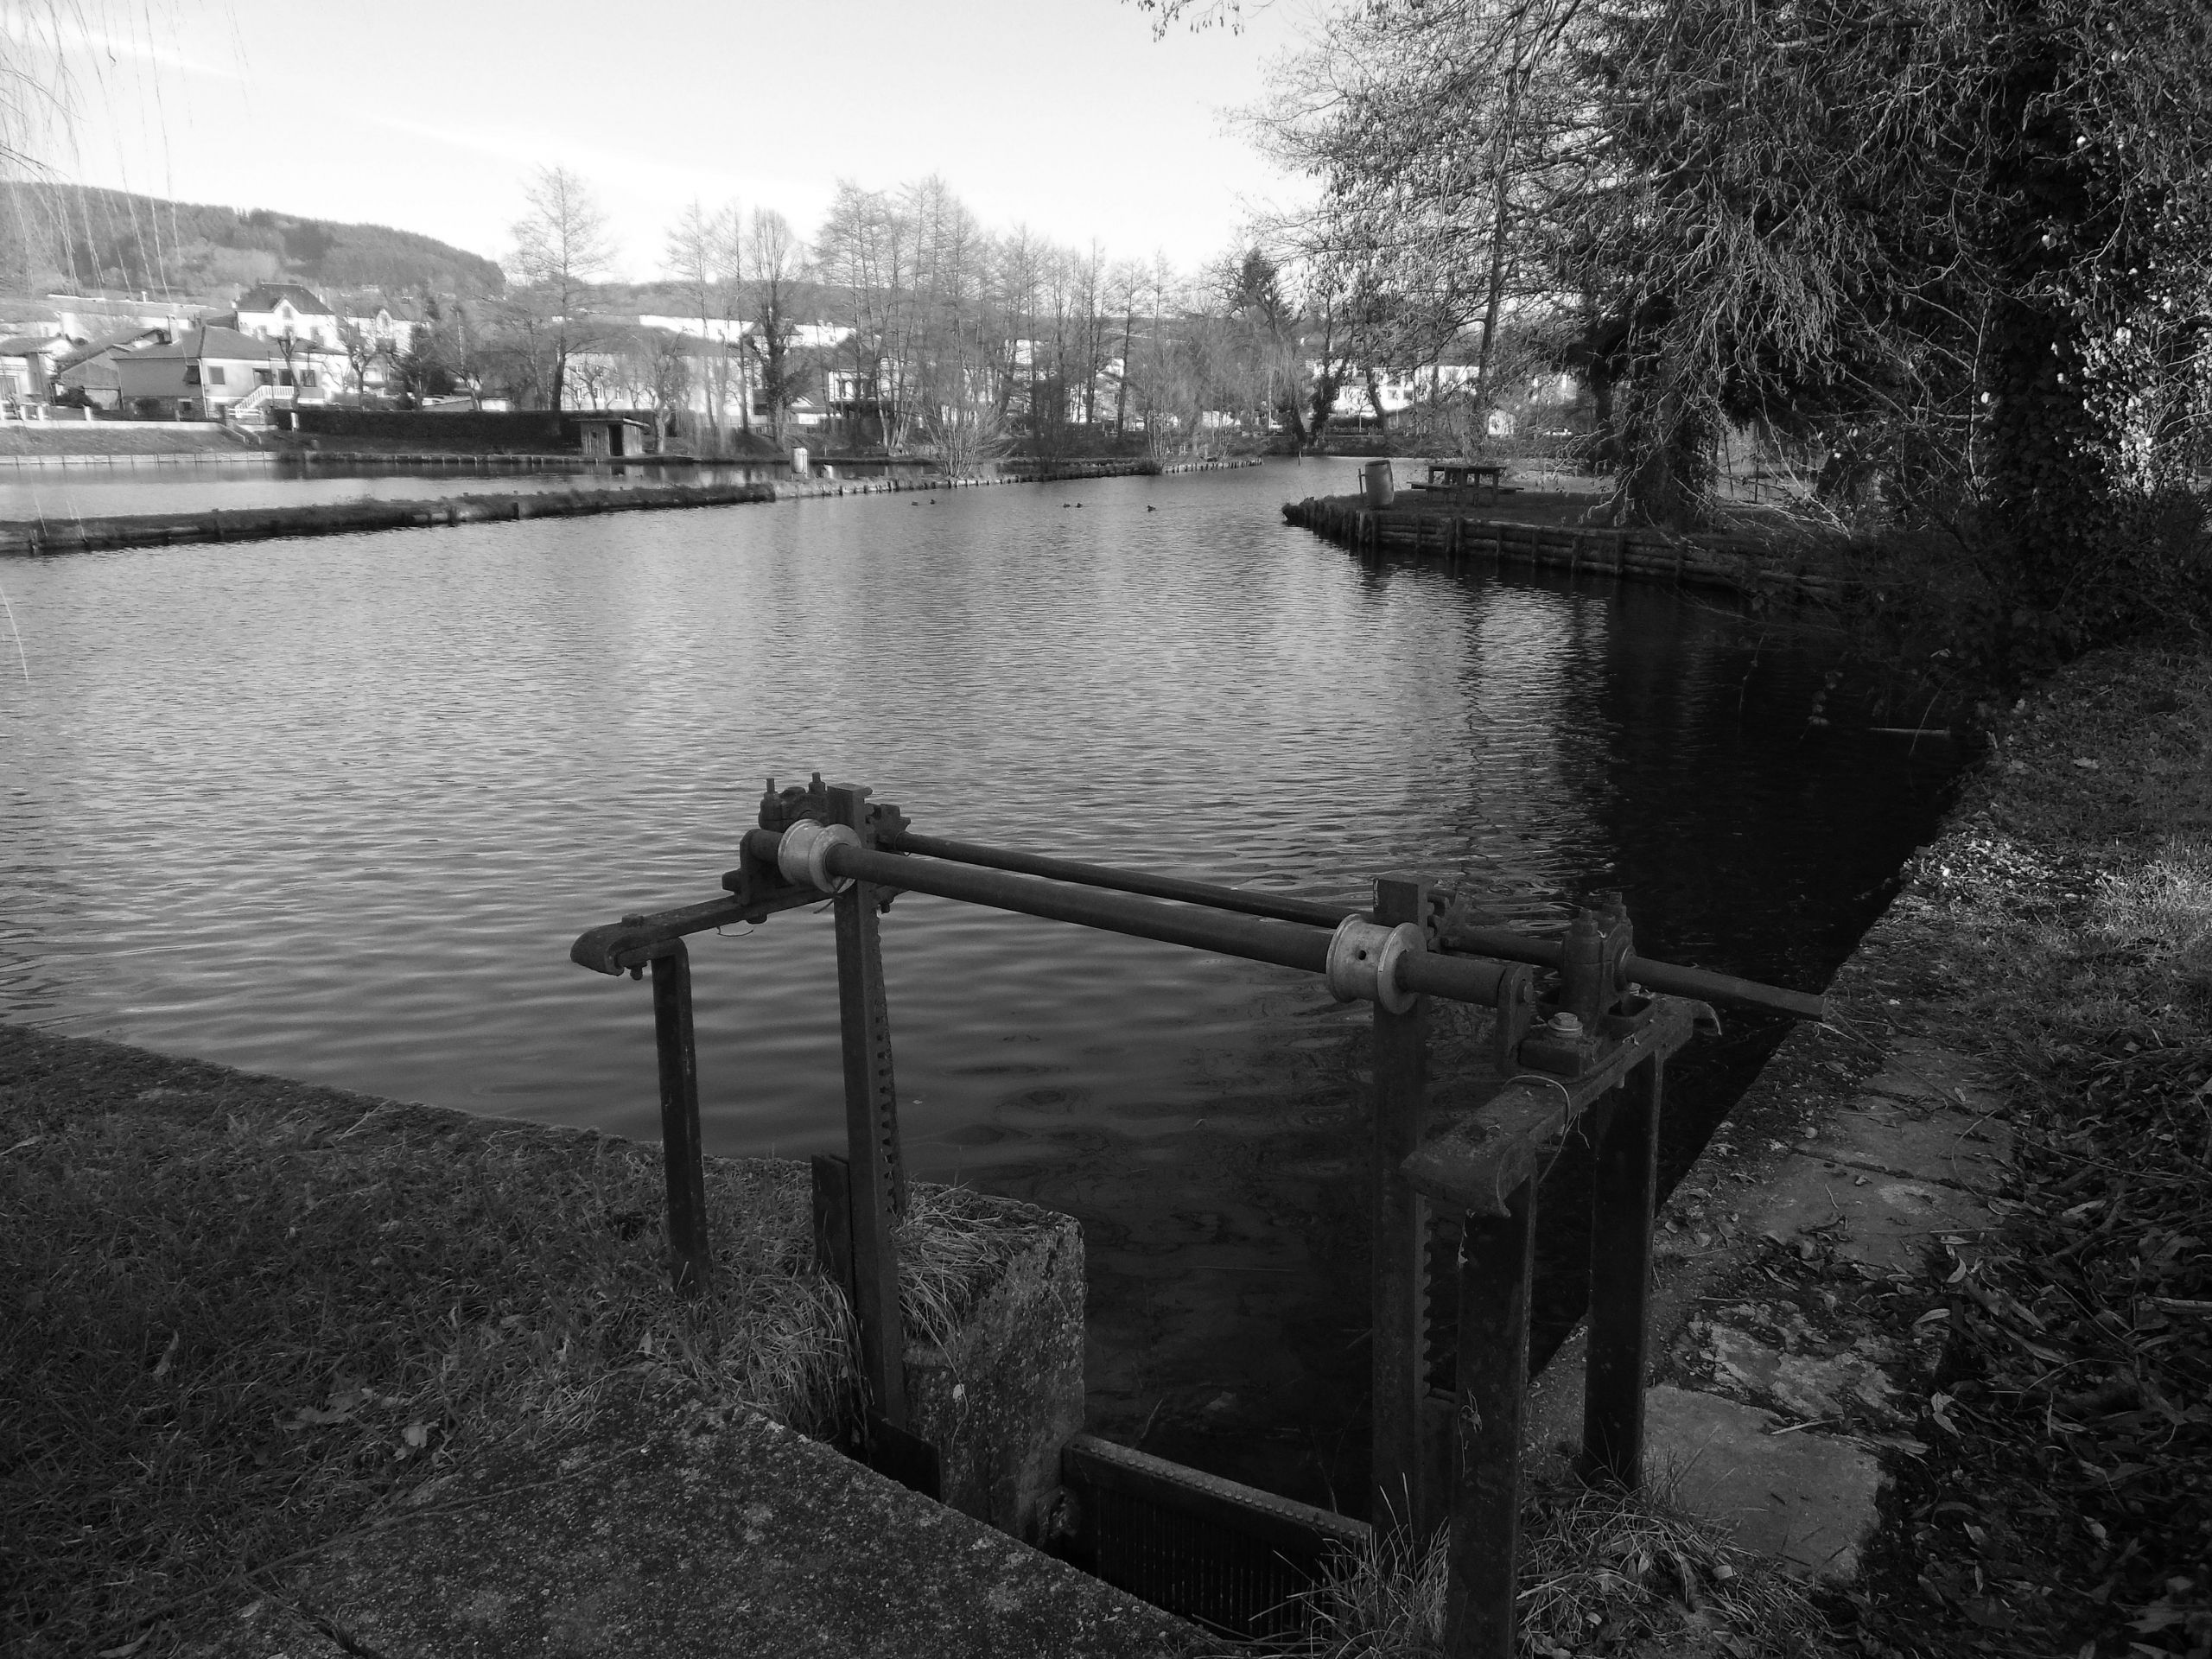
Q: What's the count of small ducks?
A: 5